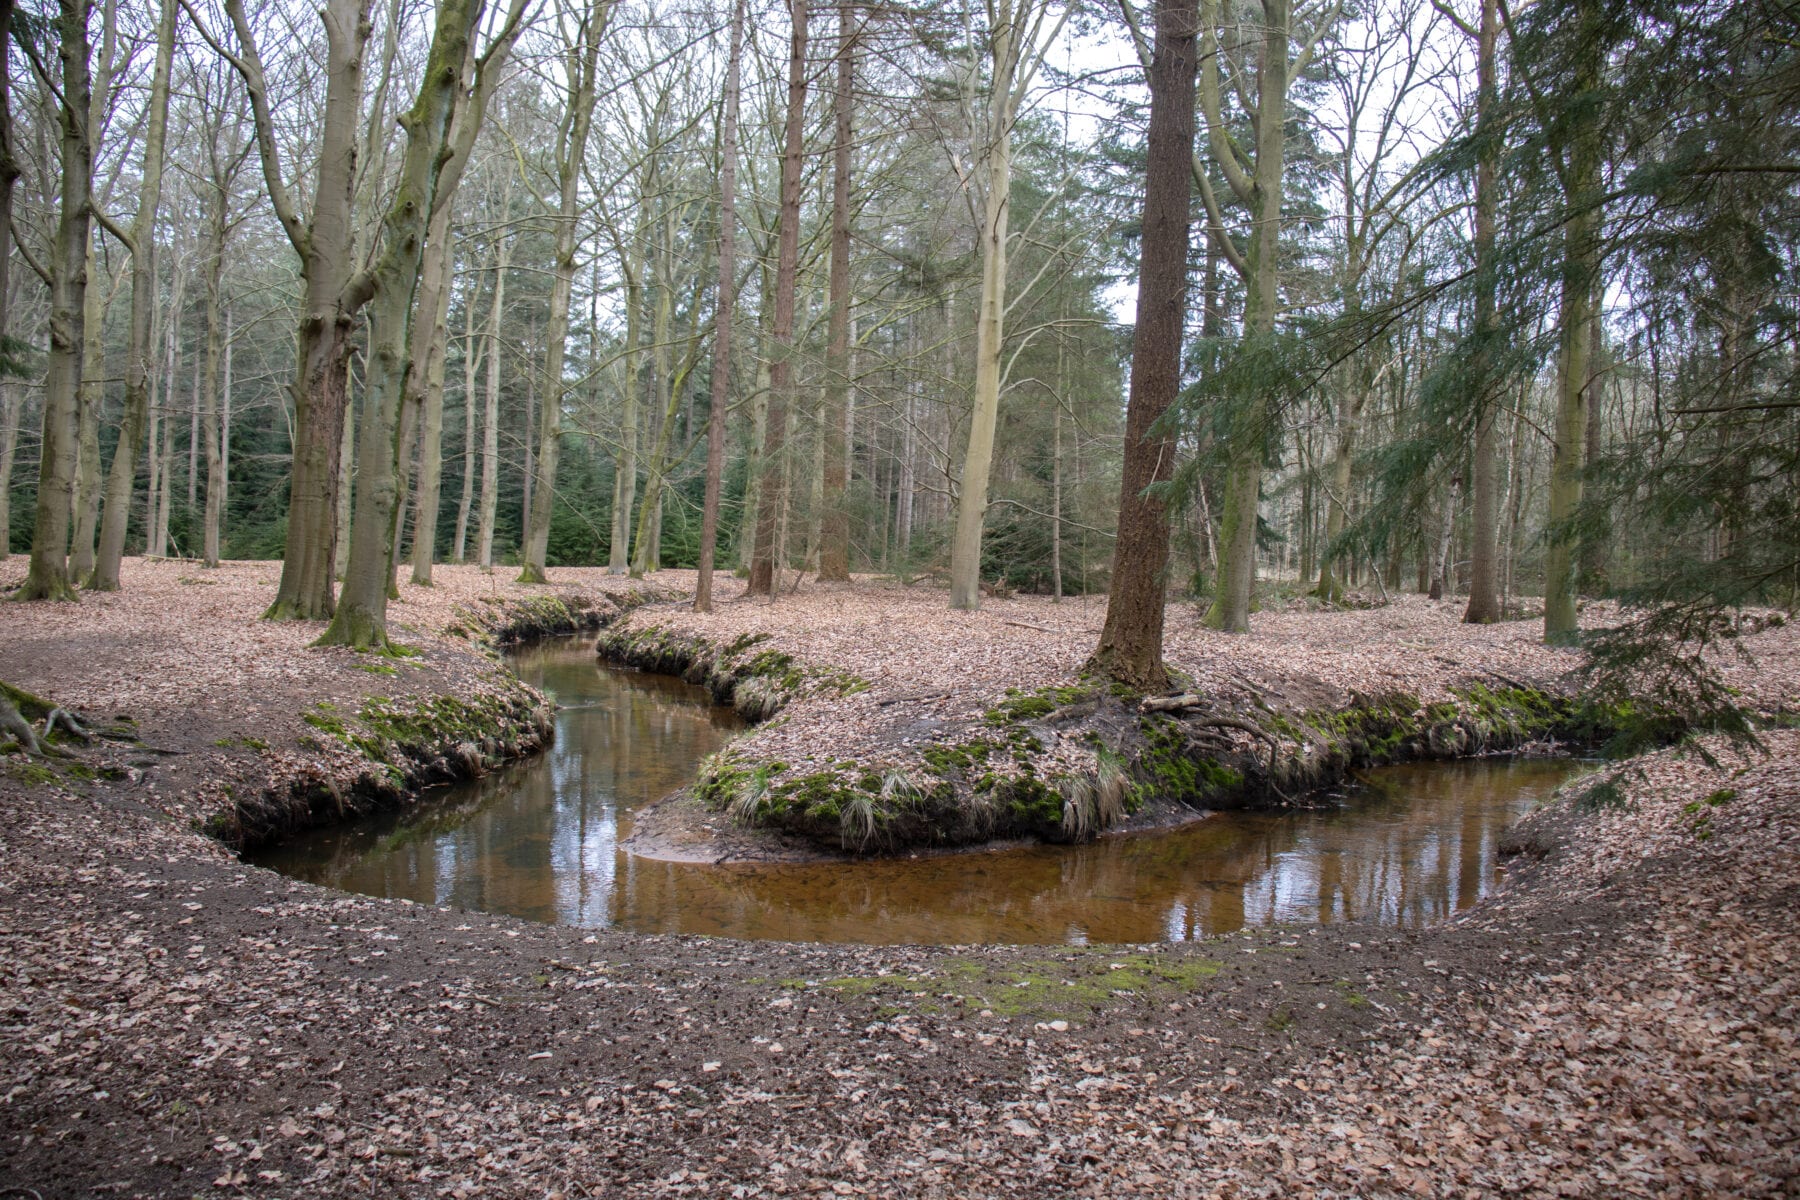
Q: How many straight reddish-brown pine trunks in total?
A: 4